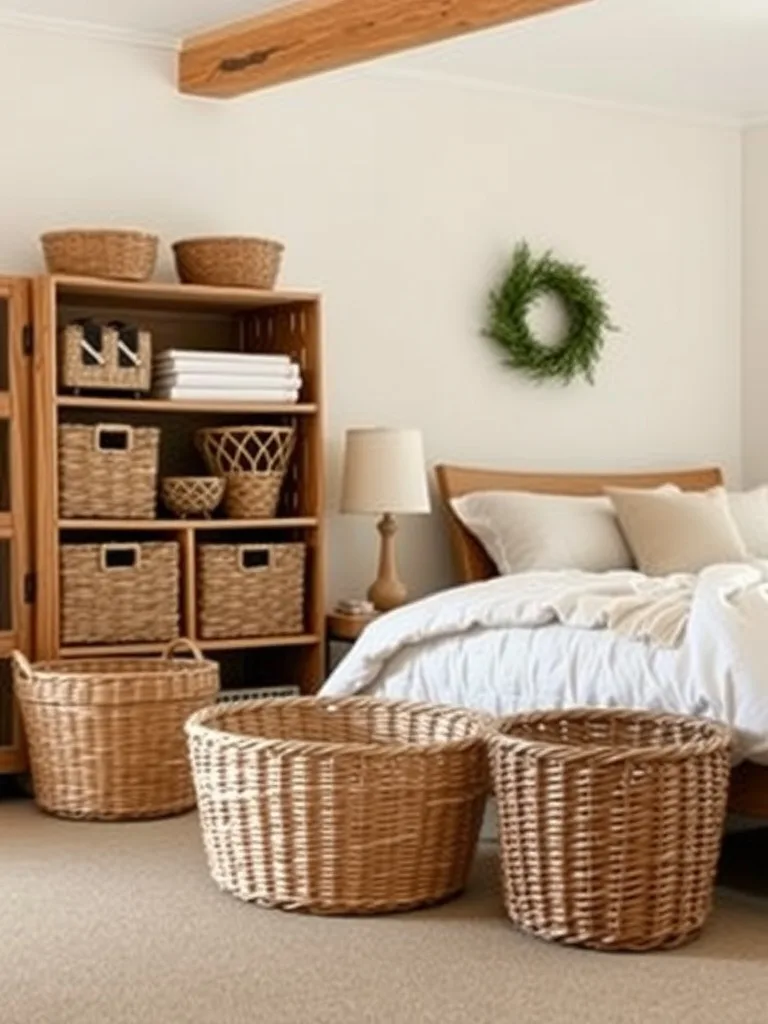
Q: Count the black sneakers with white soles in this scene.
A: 0